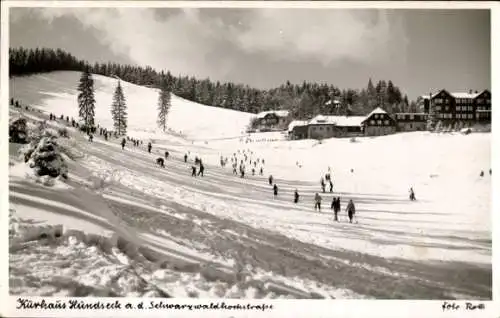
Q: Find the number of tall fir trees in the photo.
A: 3